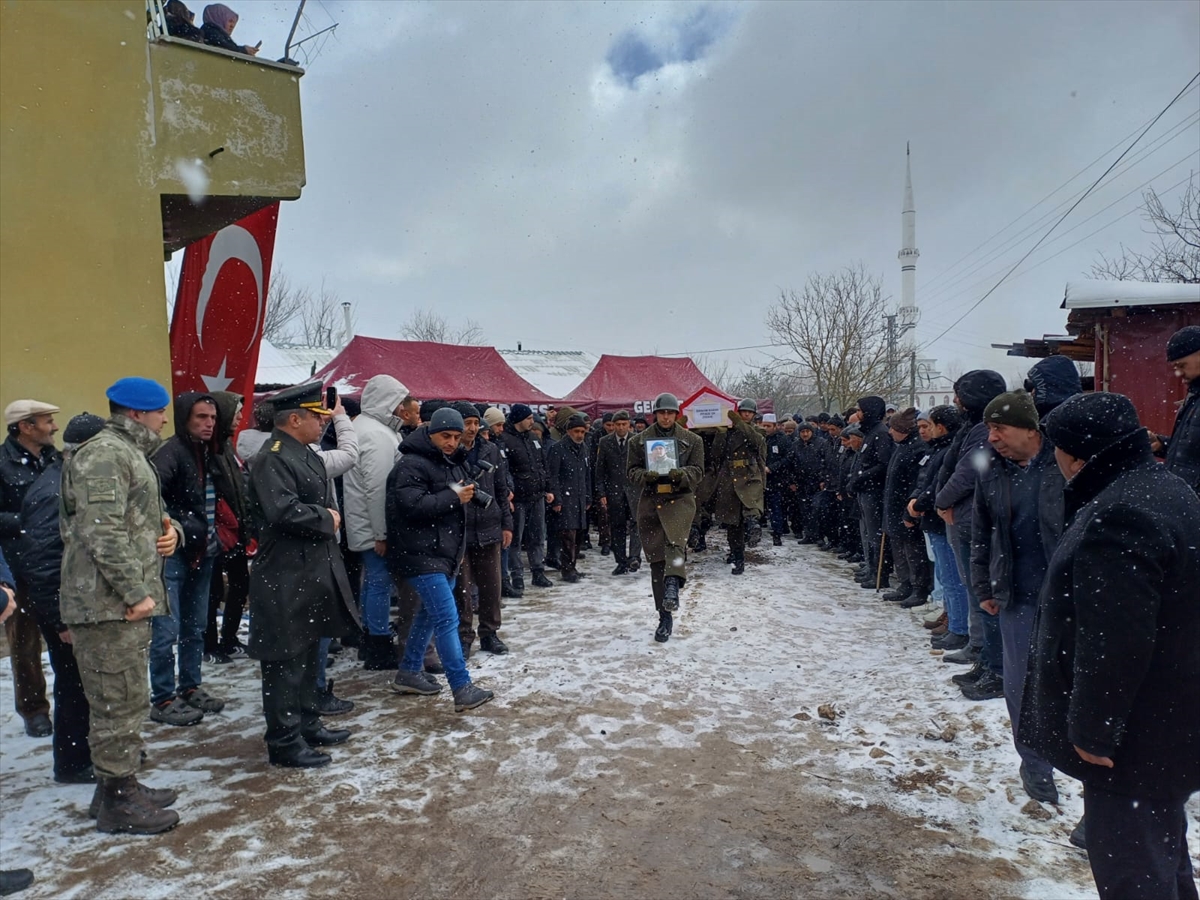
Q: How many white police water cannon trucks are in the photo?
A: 0